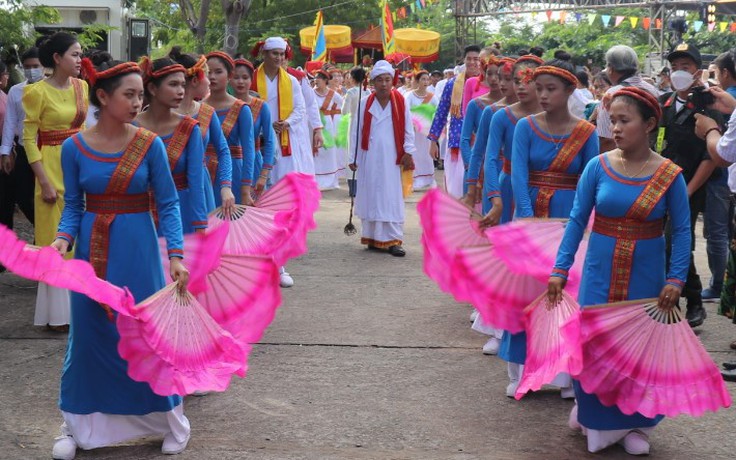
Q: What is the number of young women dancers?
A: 10